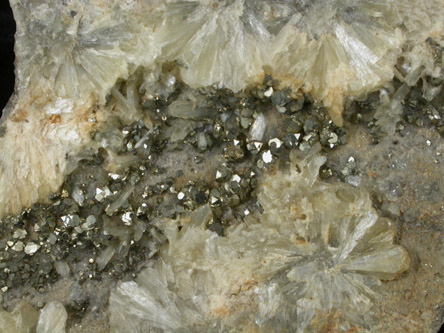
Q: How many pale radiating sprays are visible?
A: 5